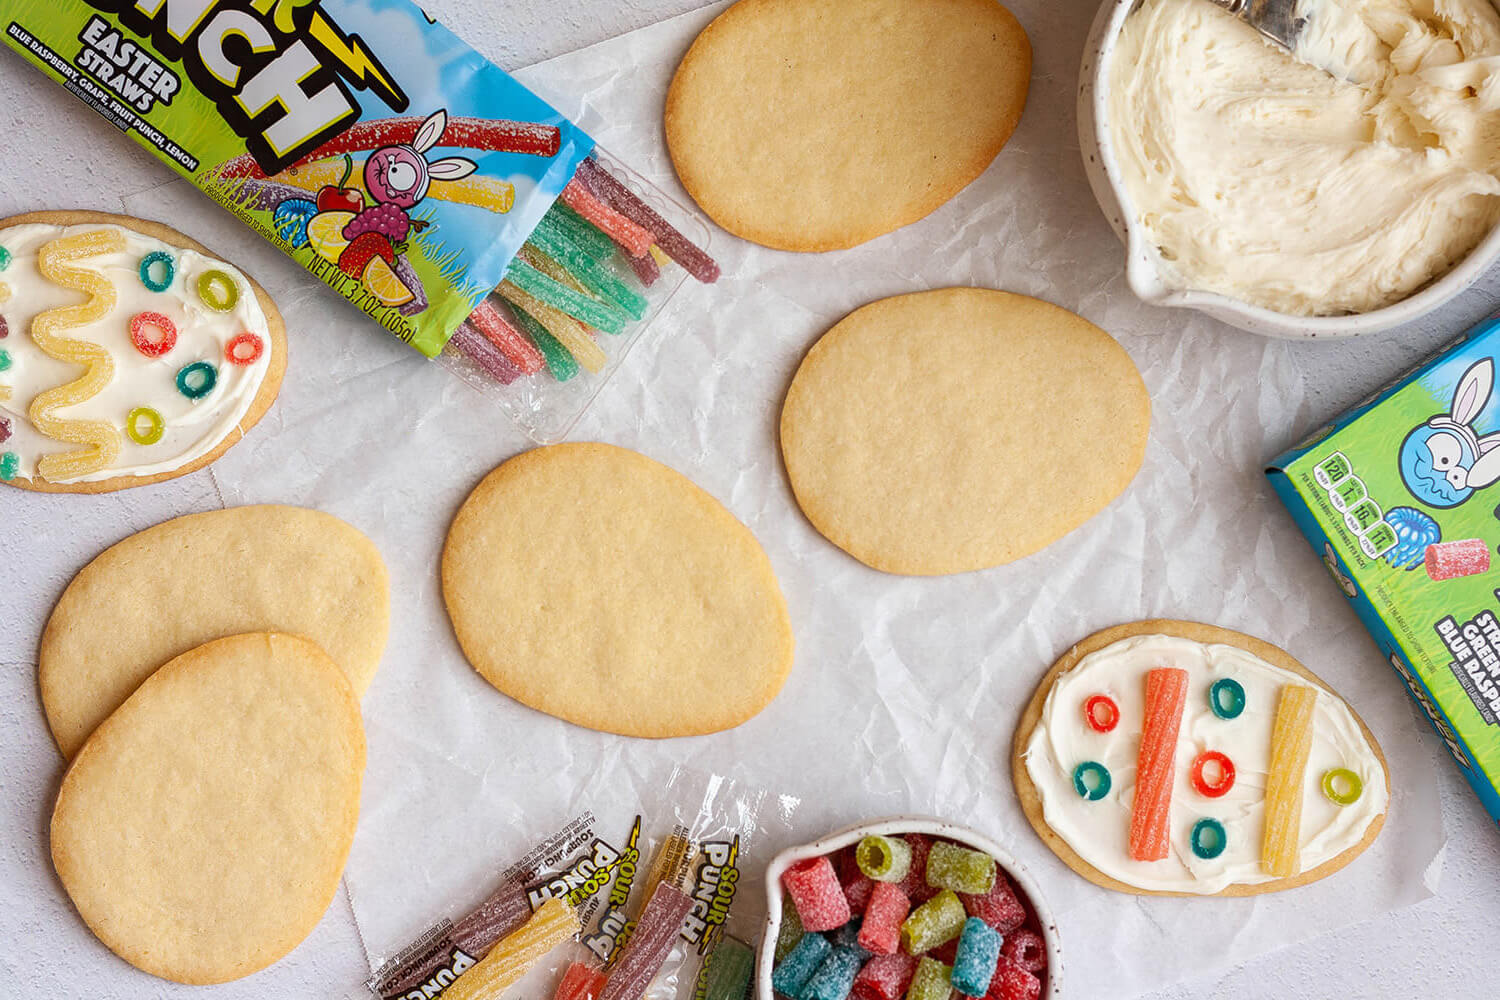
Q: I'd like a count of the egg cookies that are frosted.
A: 2